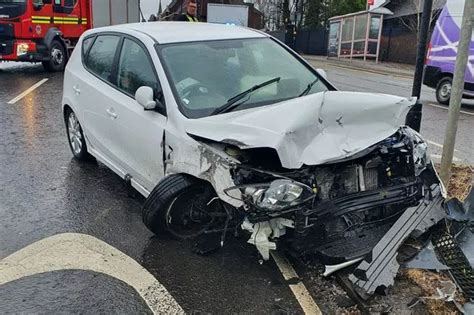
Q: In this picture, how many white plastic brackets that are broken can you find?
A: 1